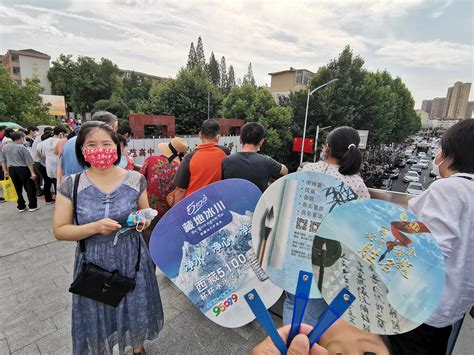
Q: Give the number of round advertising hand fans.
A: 3